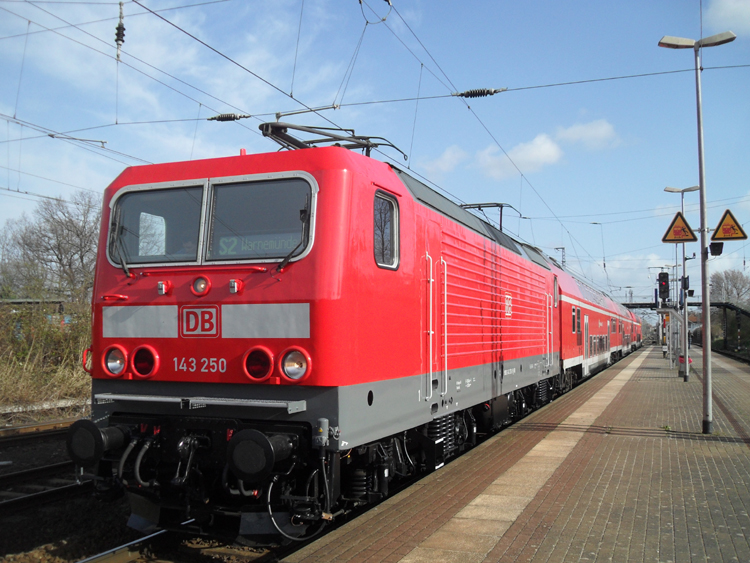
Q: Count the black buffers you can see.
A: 2